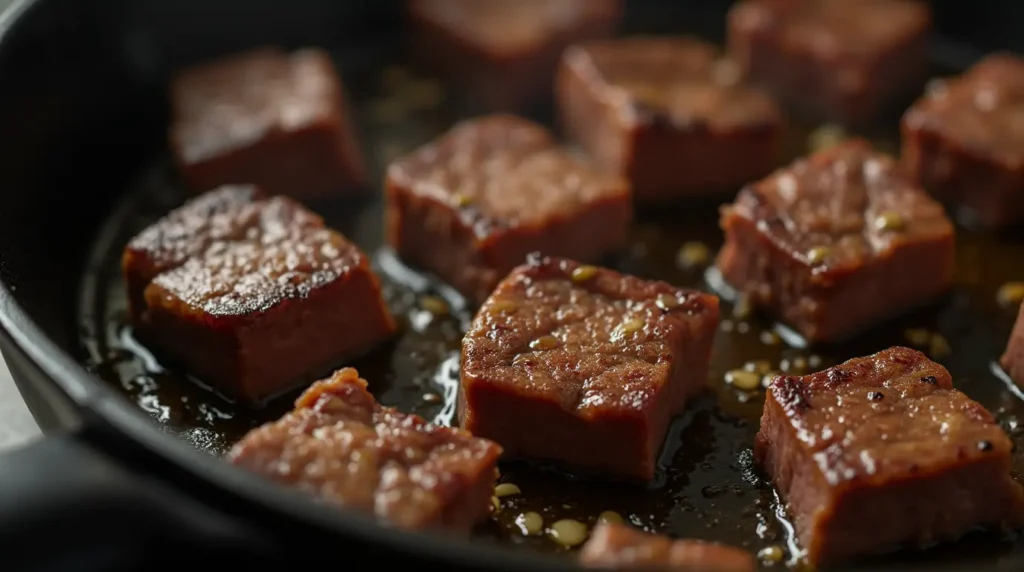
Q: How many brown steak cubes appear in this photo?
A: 13